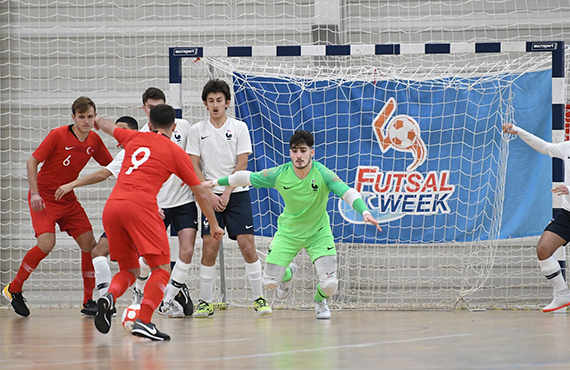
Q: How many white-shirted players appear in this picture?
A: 4